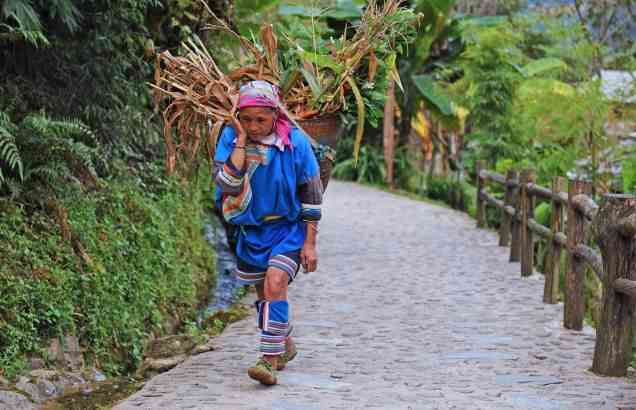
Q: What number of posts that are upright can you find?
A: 7